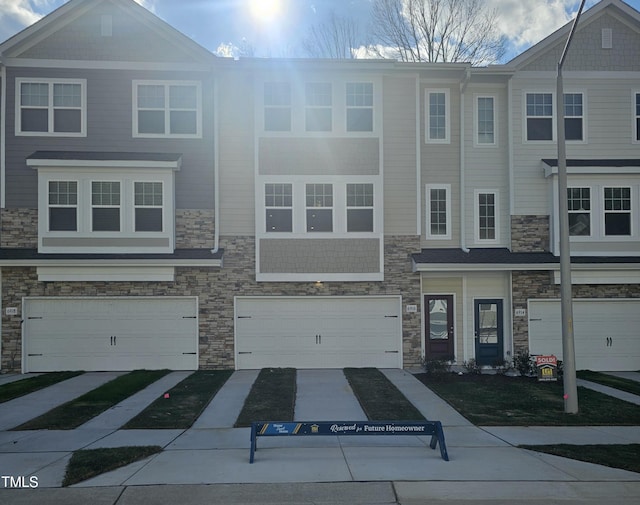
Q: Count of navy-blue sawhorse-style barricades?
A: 1